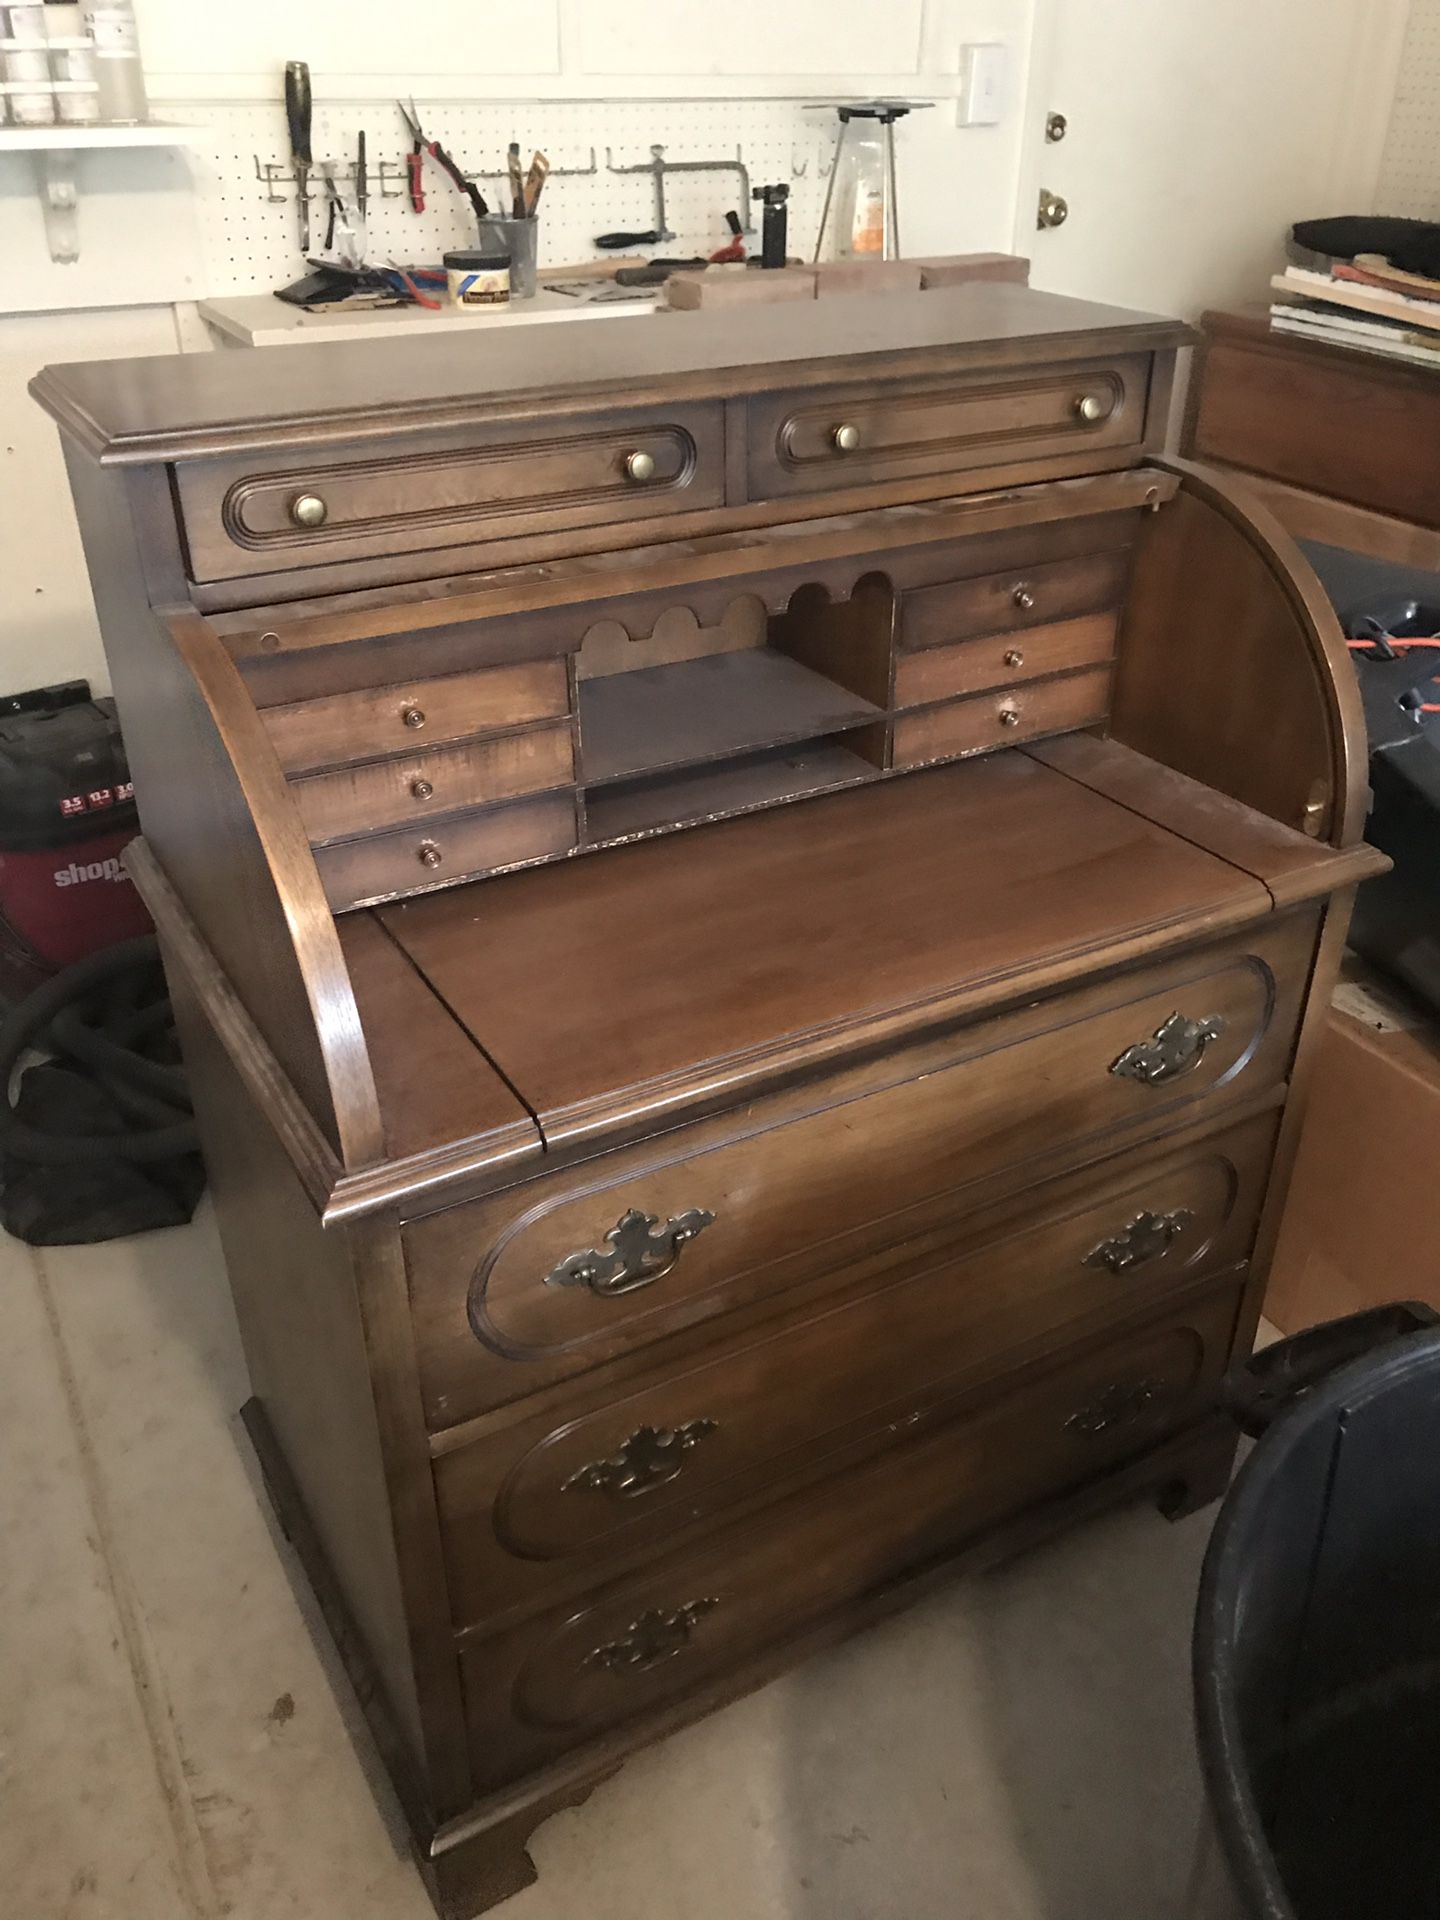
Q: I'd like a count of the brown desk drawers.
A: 11